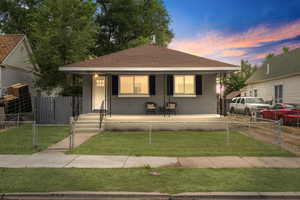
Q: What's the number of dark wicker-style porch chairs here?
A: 2